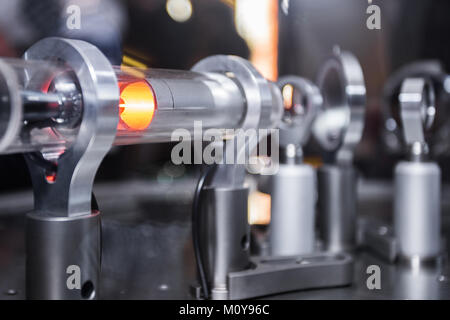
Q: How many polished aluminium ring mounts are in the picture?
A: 5